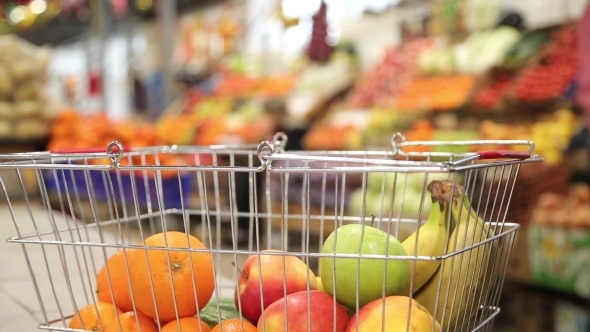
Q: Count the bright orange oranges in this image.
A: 6